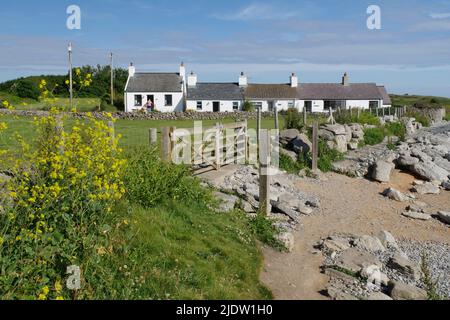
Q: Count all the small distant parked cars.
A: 0